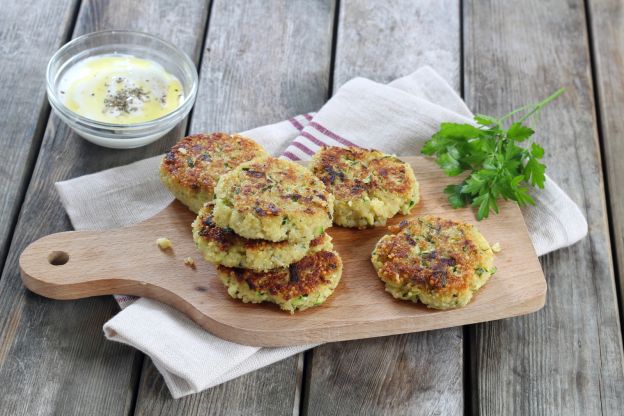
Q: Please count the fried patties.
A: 6